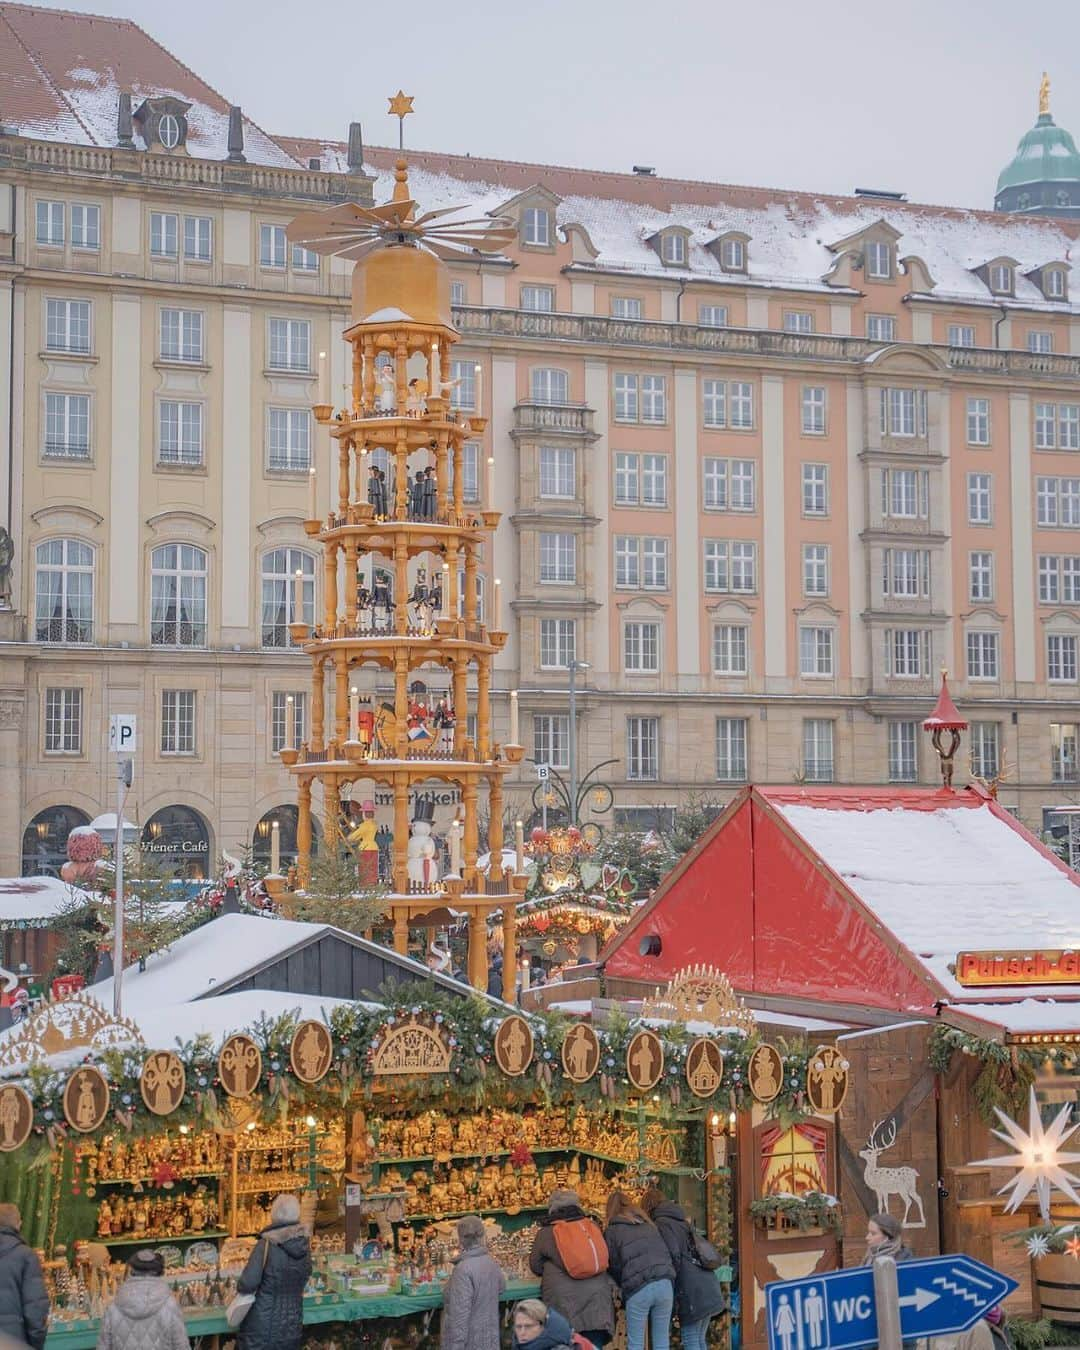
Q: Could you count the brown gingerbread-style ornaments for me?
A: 11